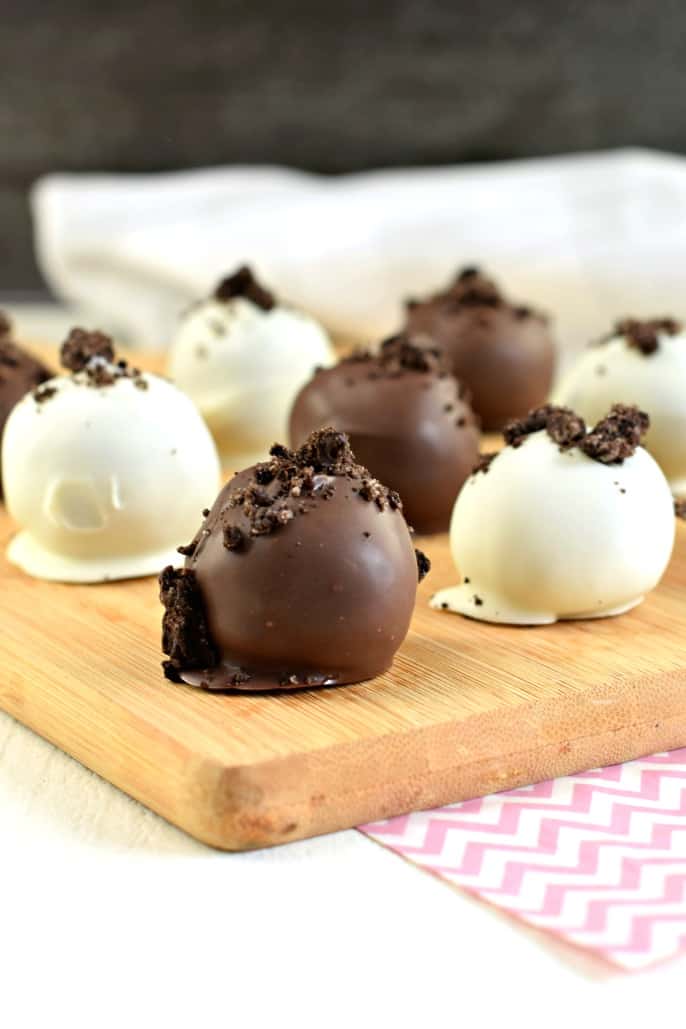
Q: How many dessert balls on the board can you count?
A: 8